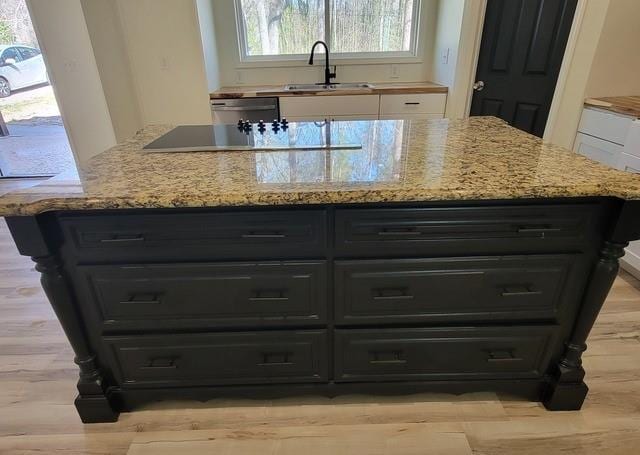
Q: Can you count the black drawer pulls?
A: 13